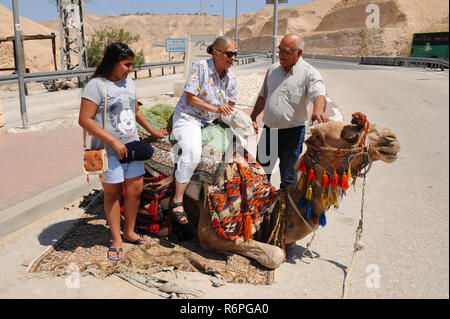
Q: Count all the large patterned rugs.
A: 1